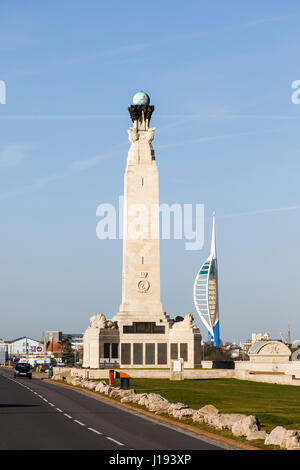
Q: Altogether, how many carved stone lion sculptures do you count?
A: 2